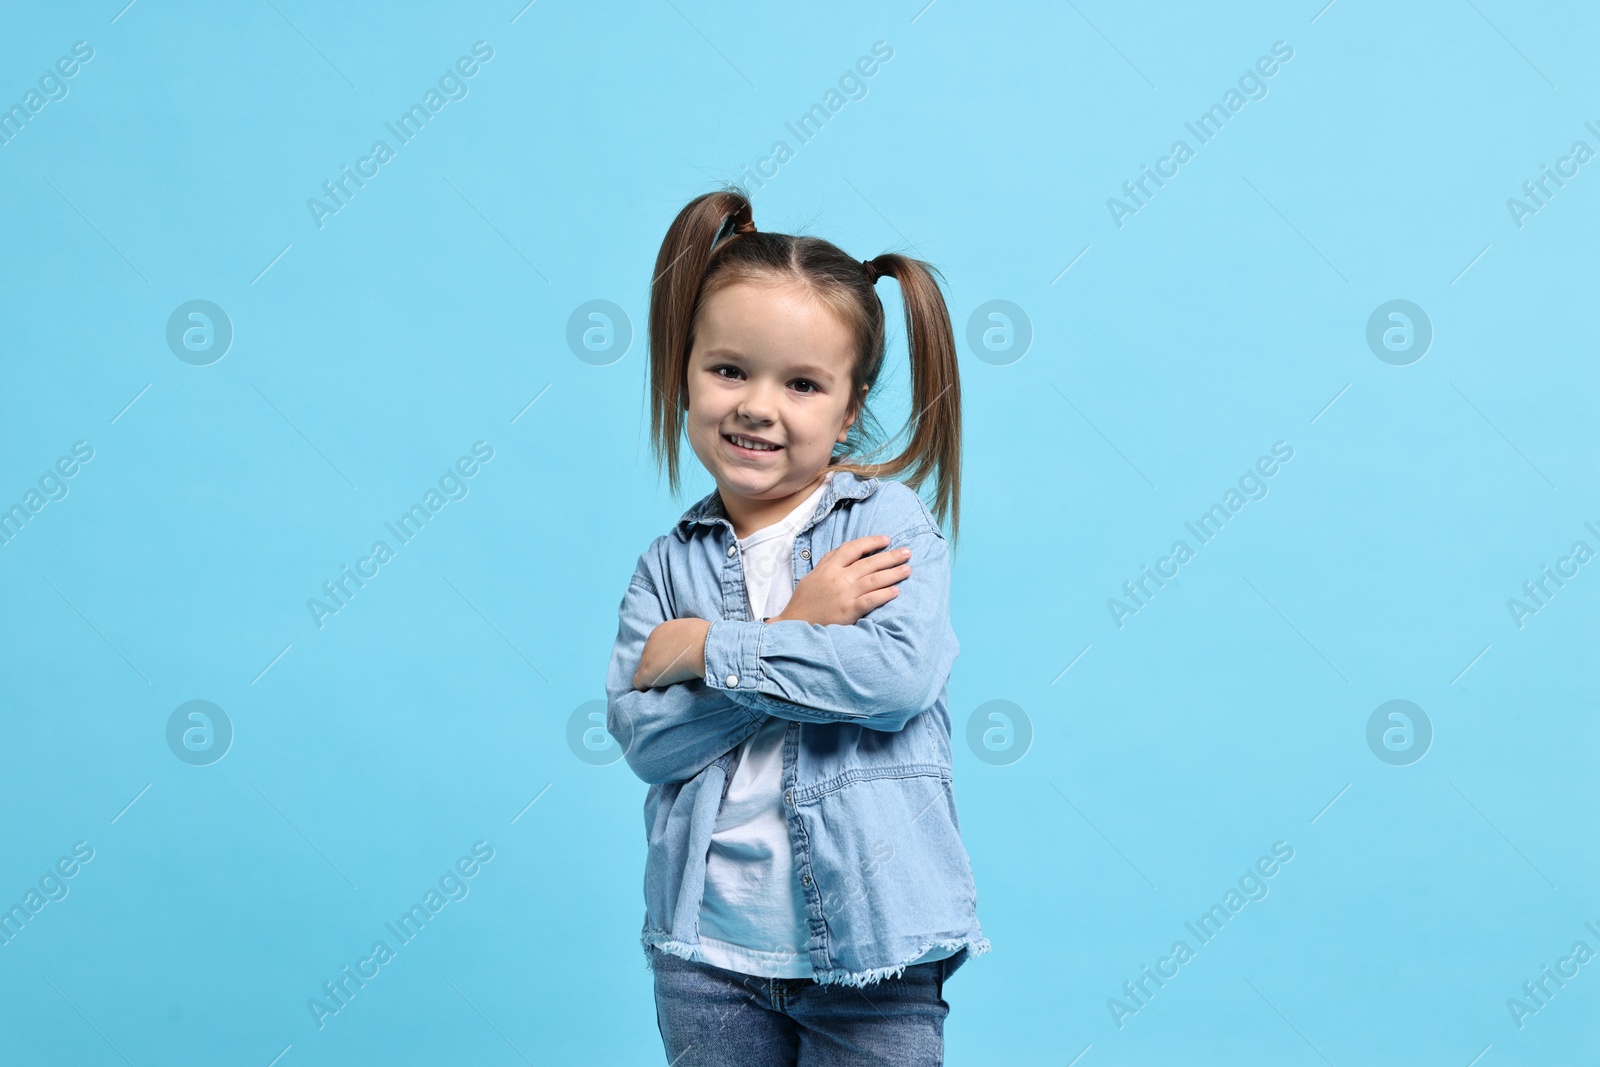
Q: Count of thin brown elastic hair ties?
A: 2